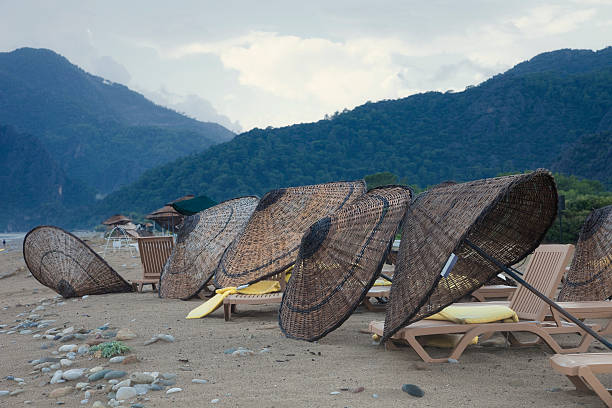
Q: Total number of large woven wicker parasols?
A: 6